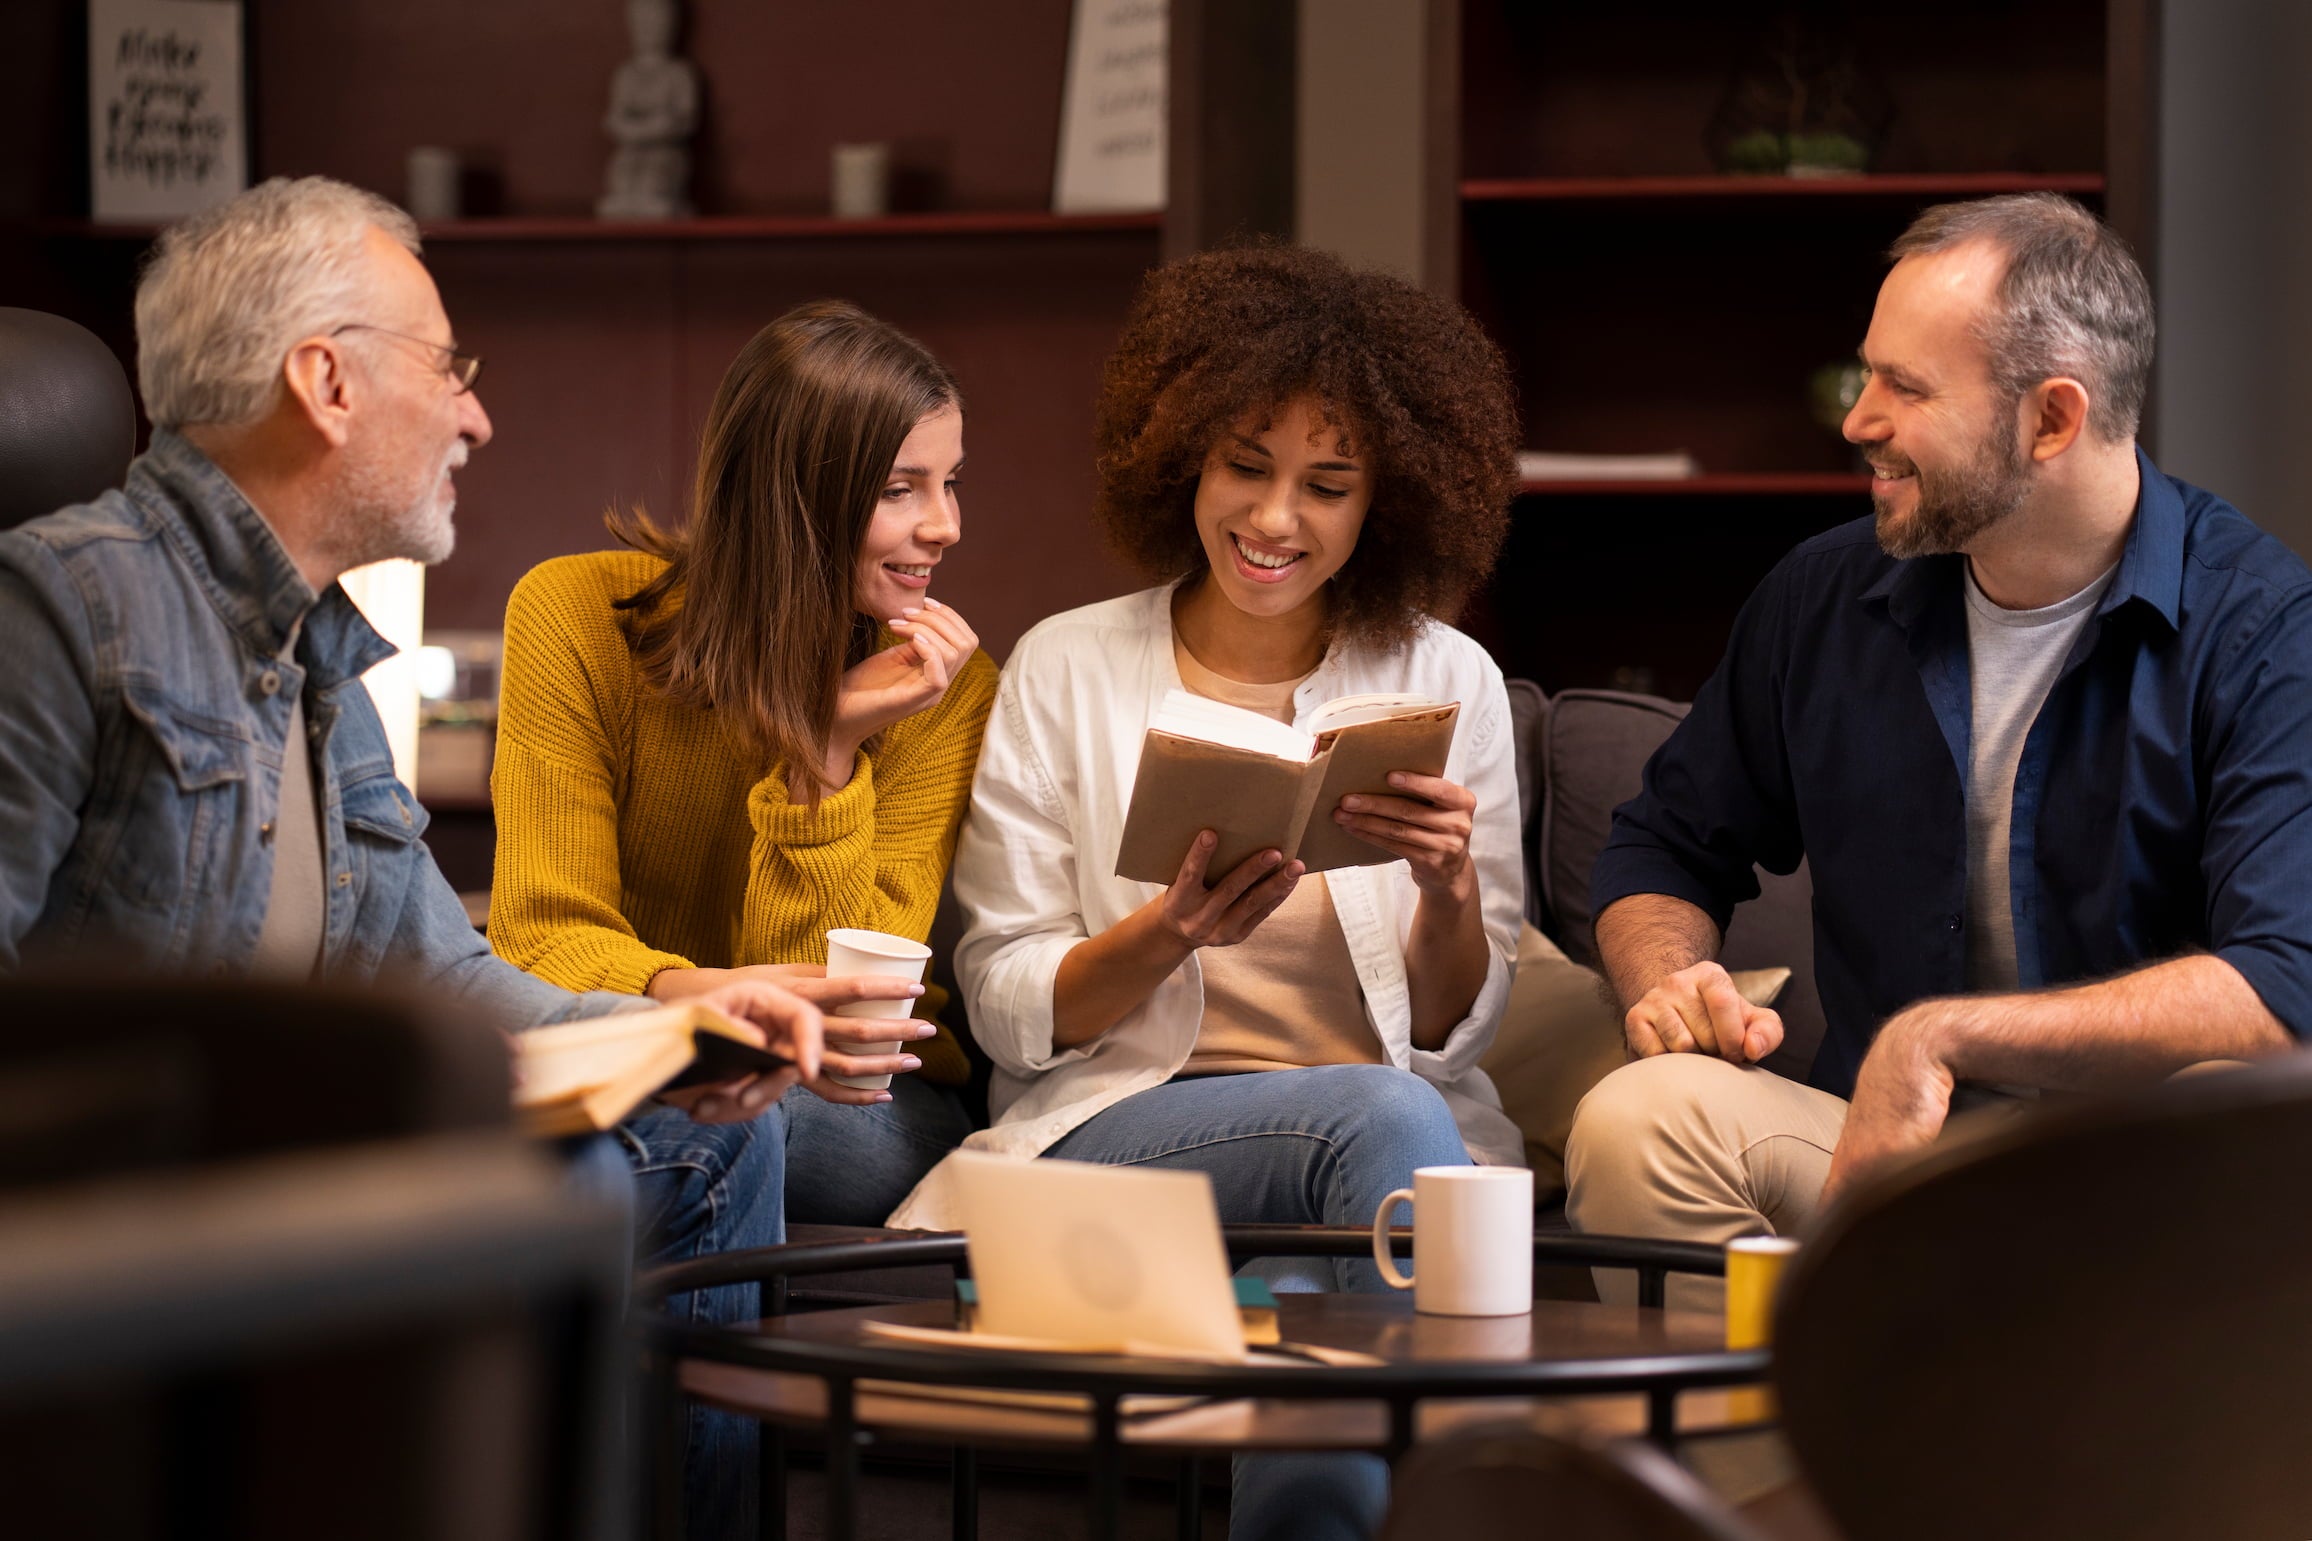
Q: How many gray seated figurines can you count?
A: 1